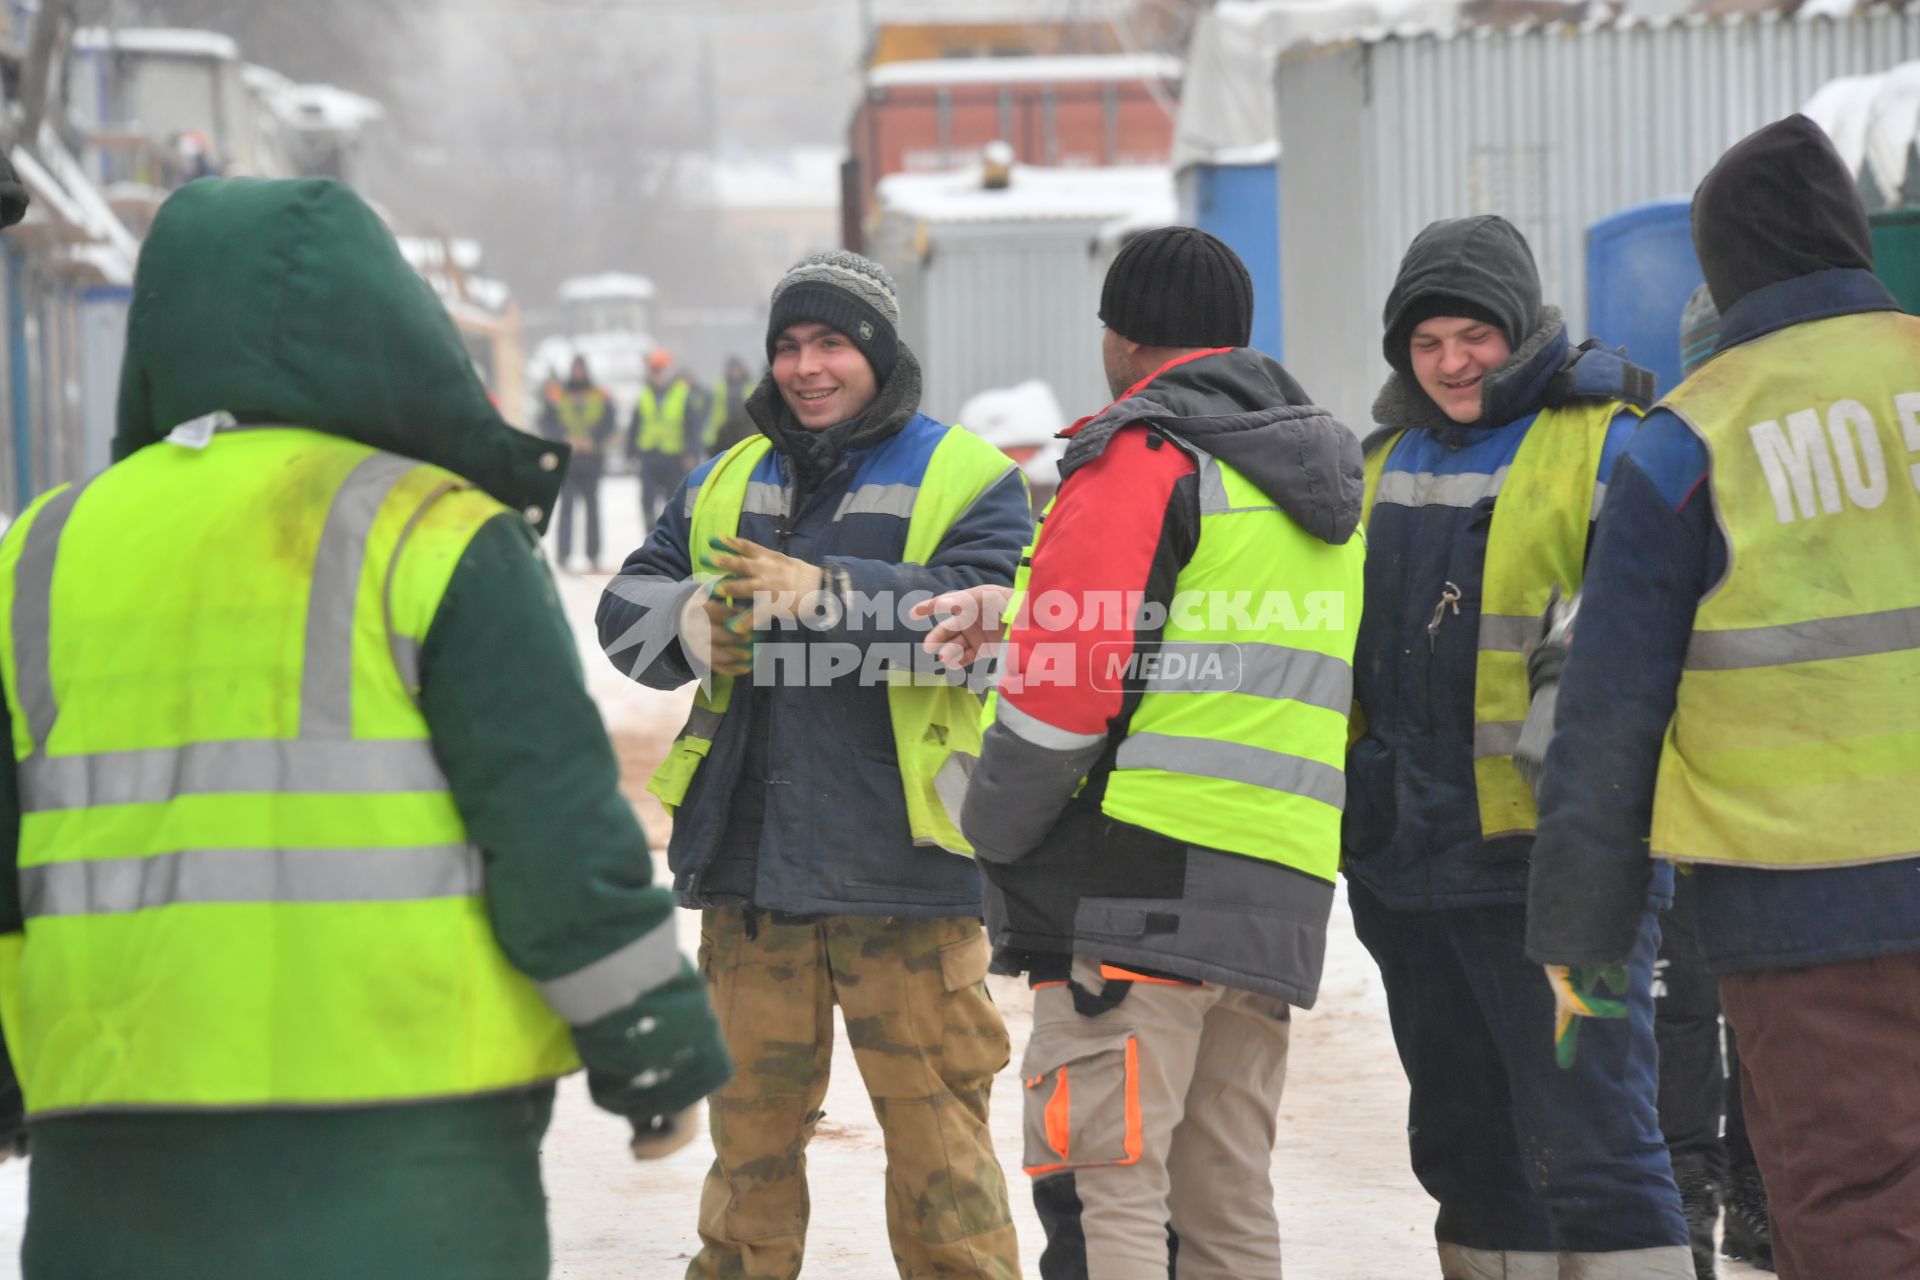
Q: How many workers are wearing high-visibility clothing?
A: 8